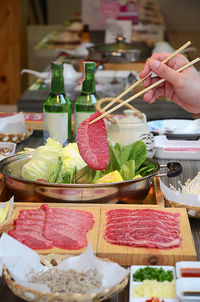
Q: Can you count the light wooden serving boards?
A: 2